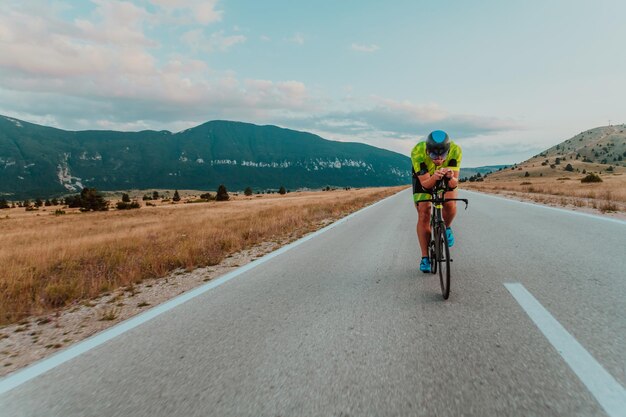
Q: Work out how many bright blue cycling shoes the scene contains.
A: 2